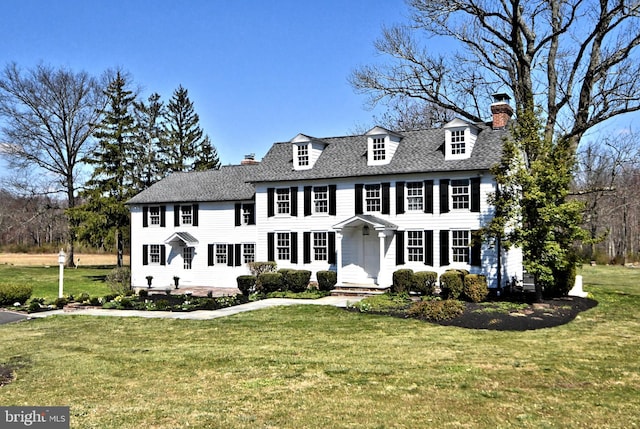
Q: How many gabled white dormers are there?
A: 3